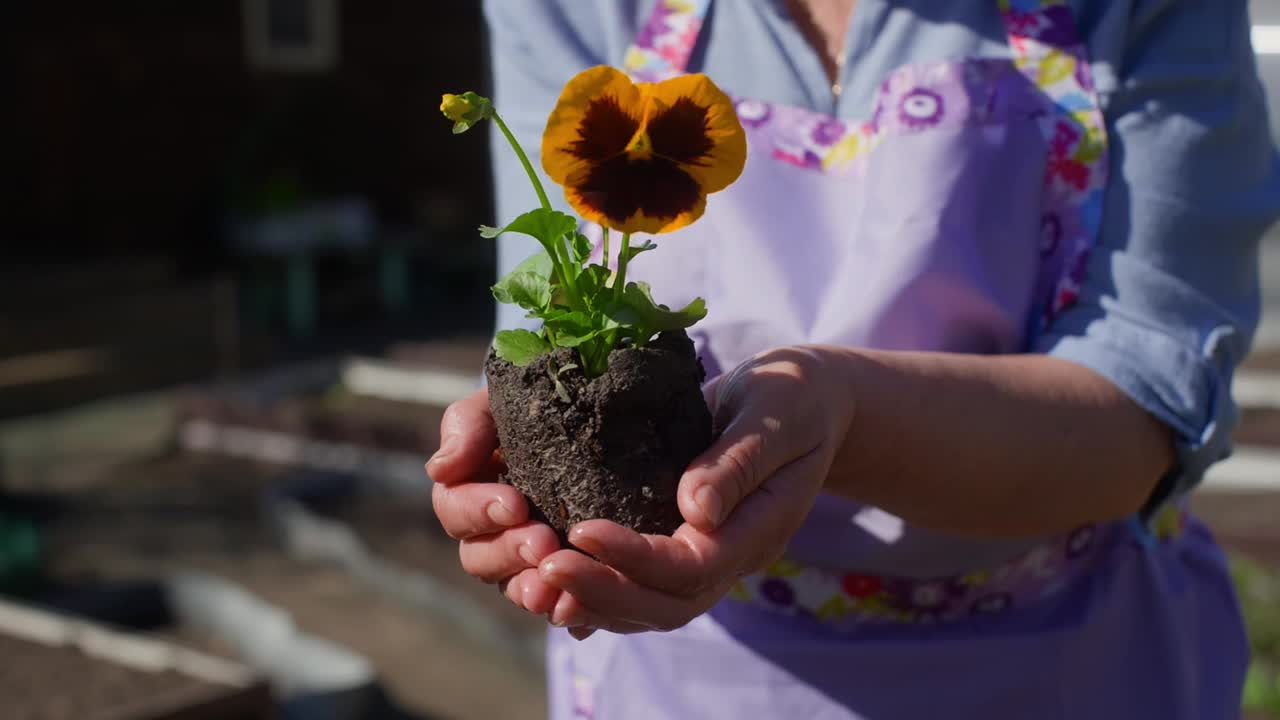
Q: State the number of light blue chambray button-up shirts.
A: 1